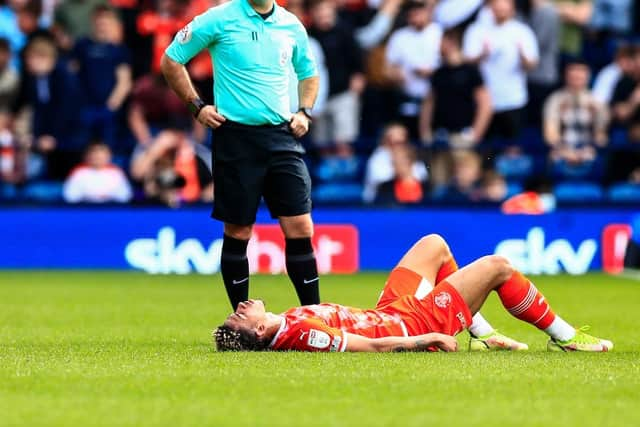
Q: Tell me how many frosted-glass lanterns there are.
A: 0